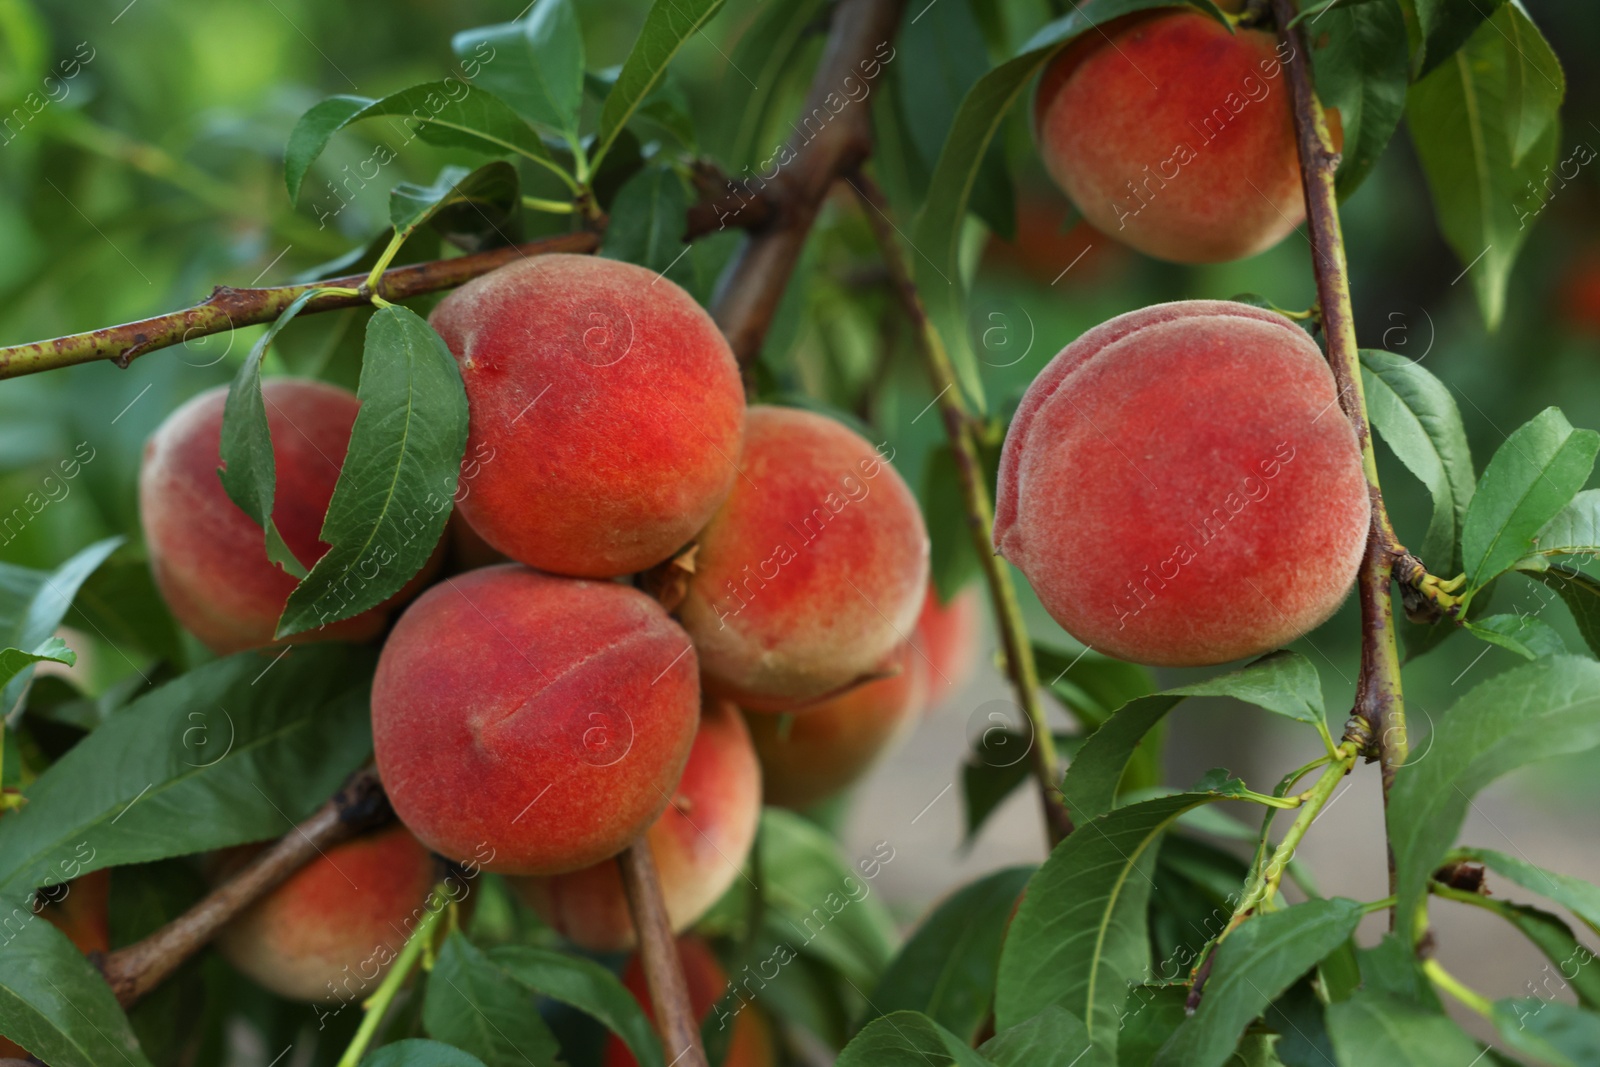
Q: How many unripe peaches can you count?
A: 0